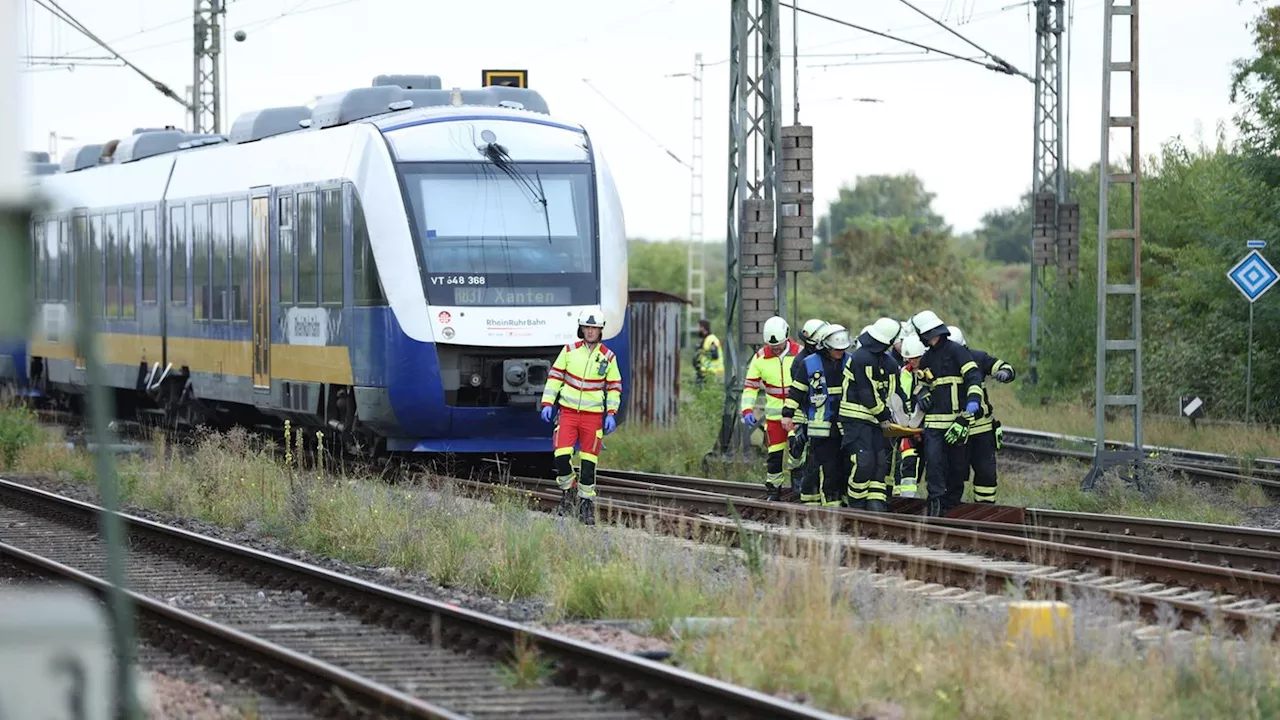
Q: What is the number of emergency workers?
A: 11